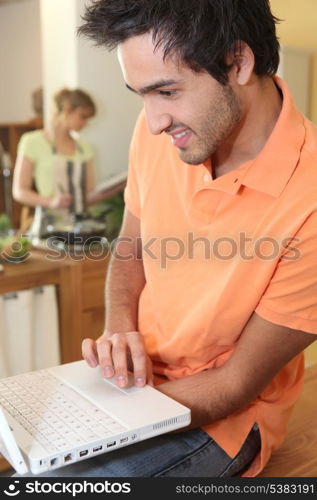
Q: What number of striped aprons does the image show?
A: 1